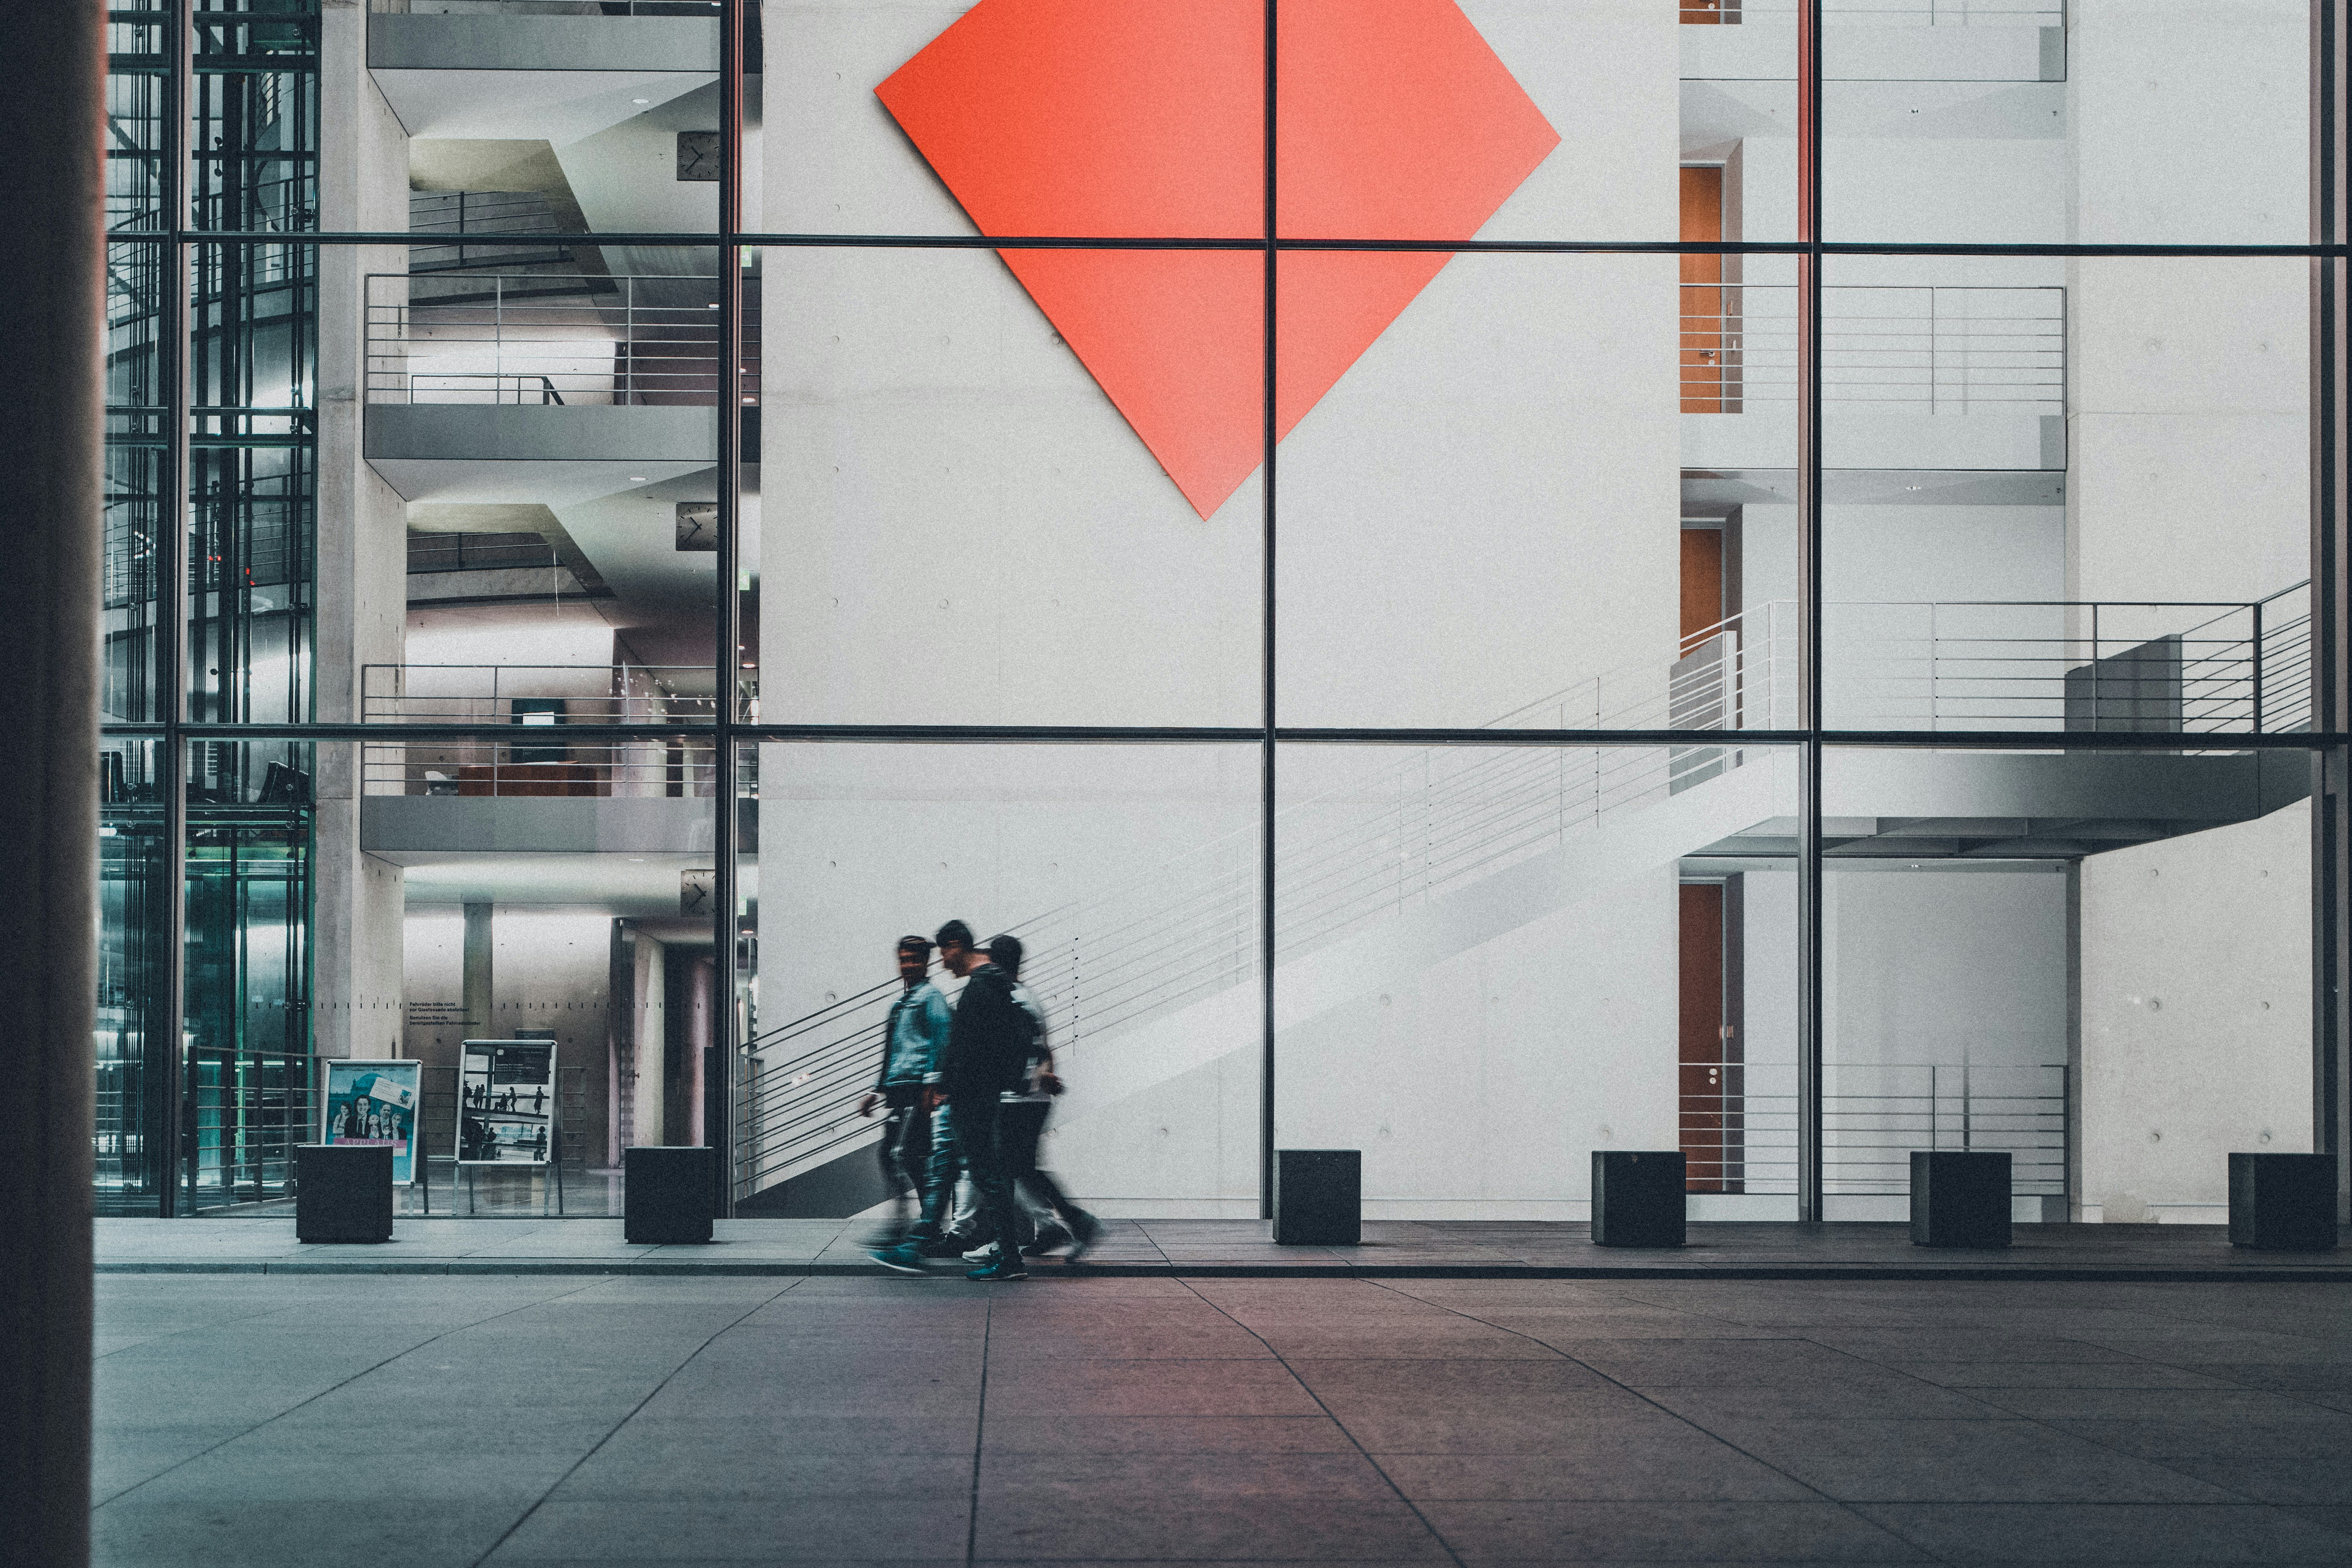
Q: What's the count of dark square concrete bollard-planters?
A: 6